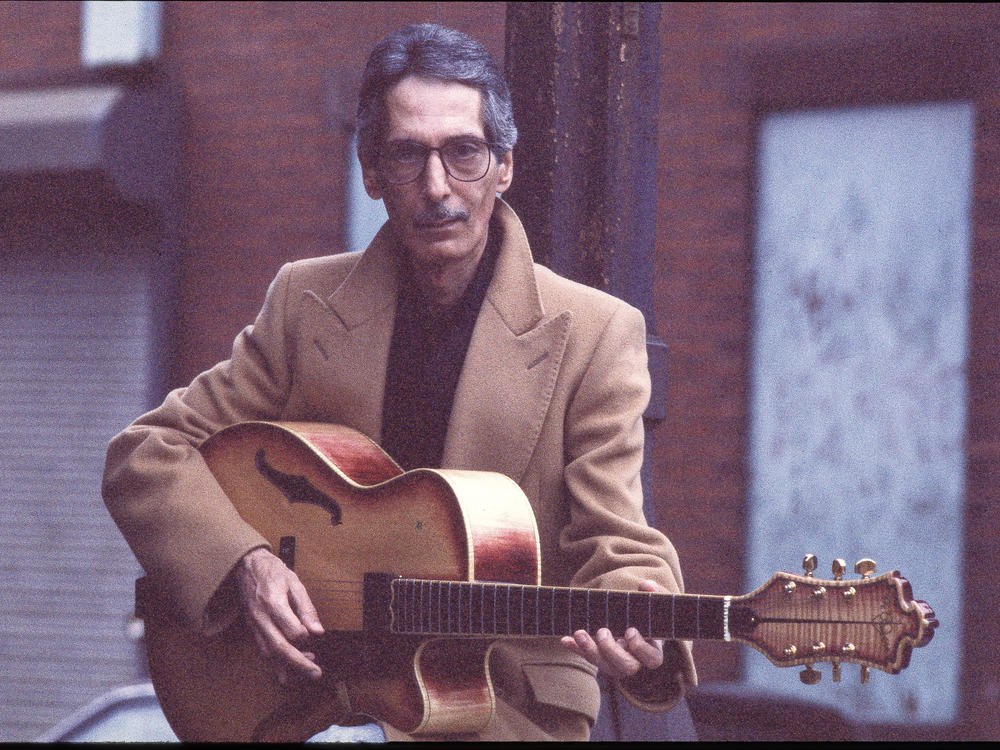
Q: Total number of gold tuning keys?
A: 6